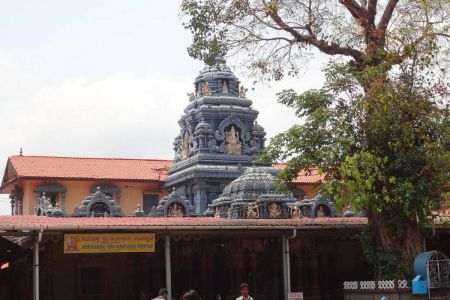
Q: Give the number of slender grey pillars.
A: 3